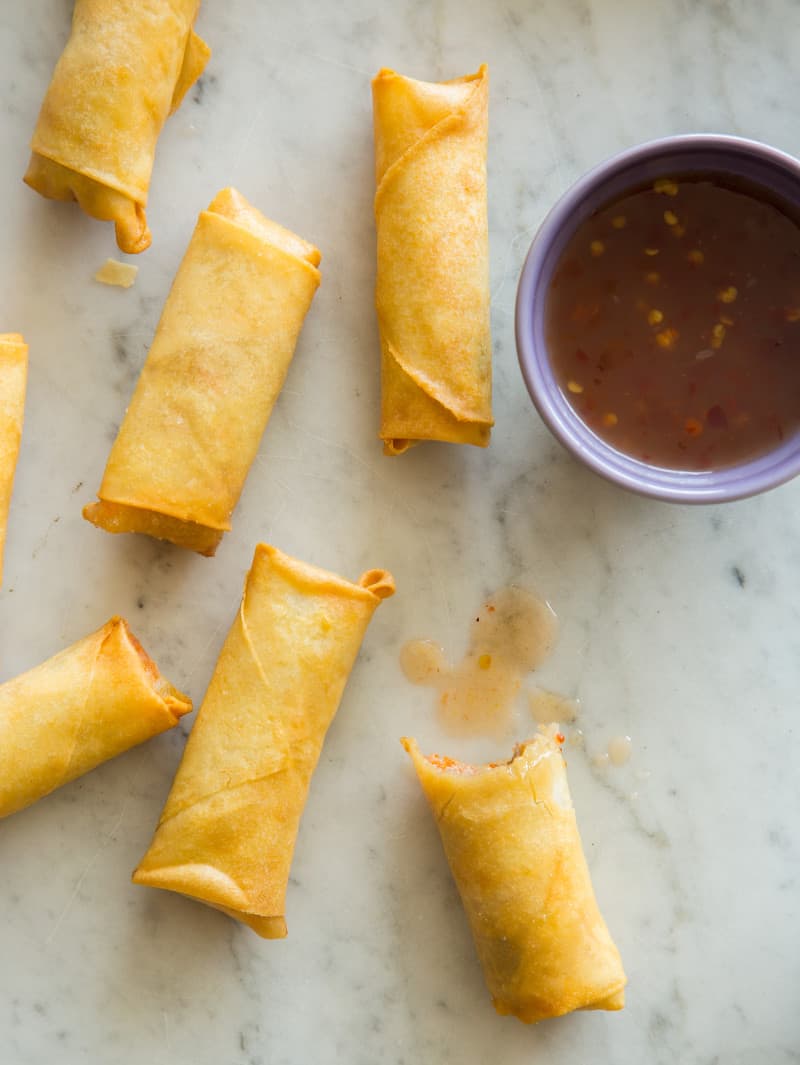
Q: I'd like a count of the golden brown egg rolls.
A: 7